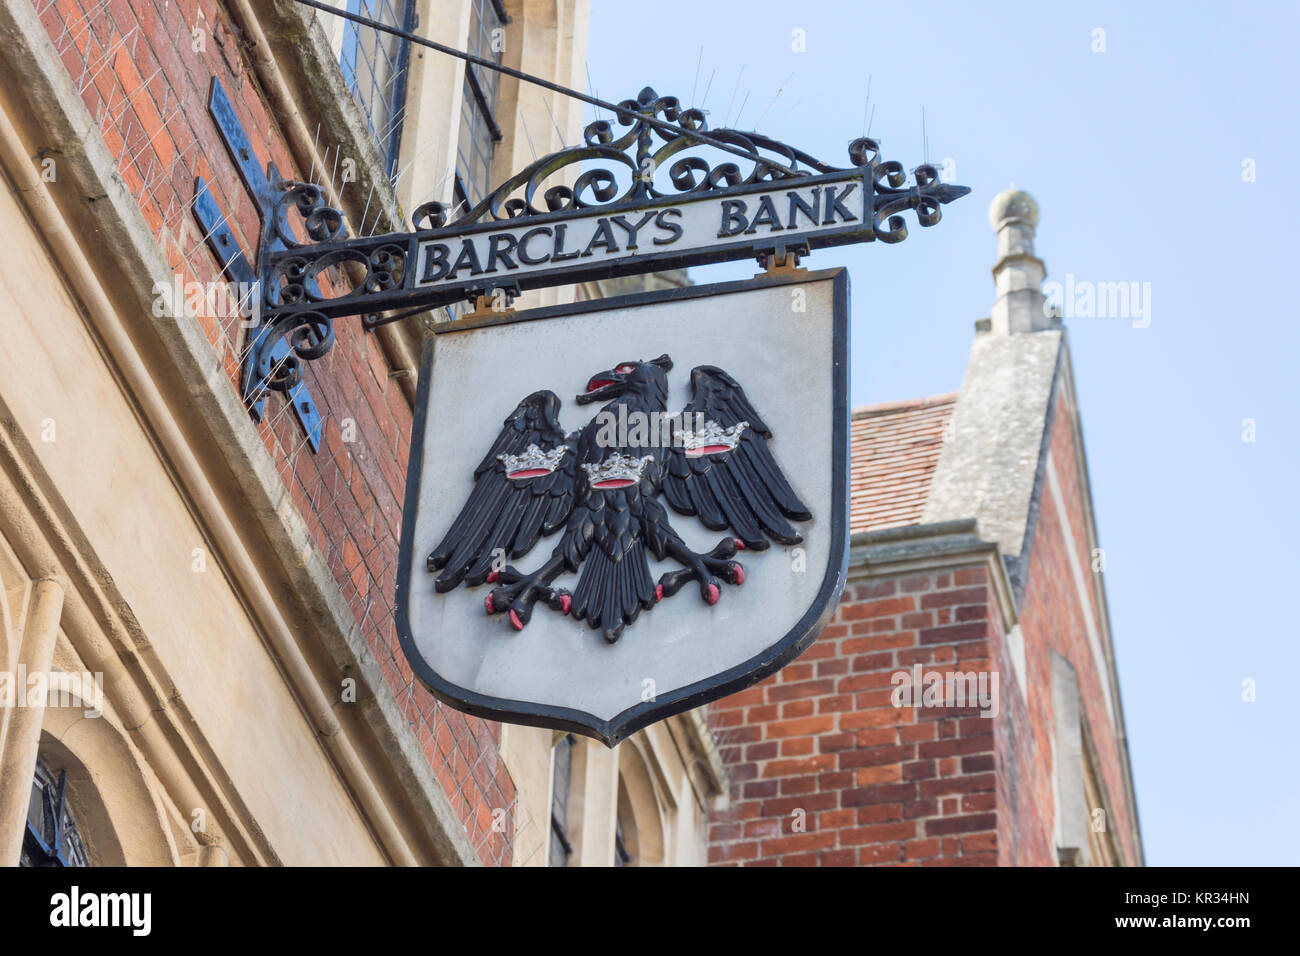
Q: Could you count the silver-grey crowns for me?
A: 3